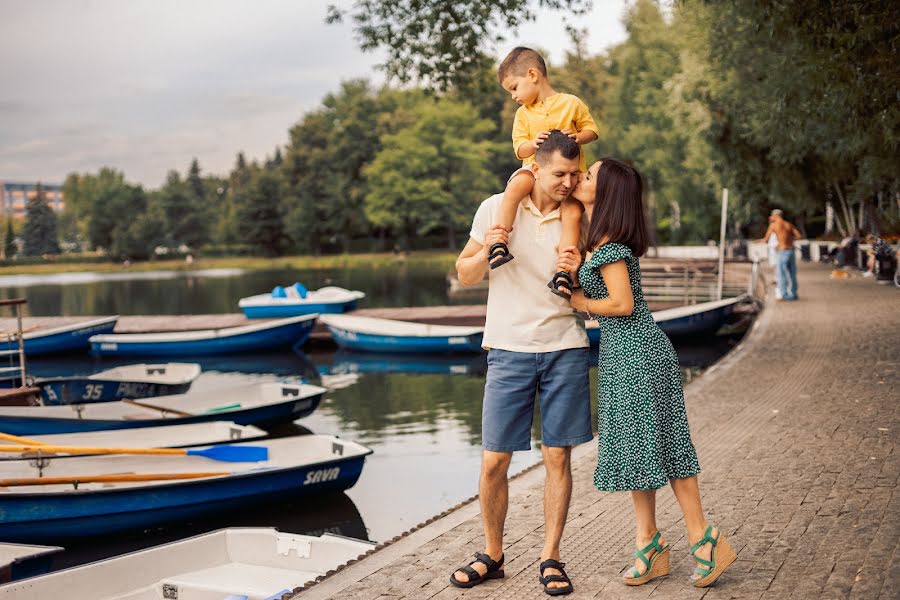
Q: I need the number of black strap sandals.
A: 4